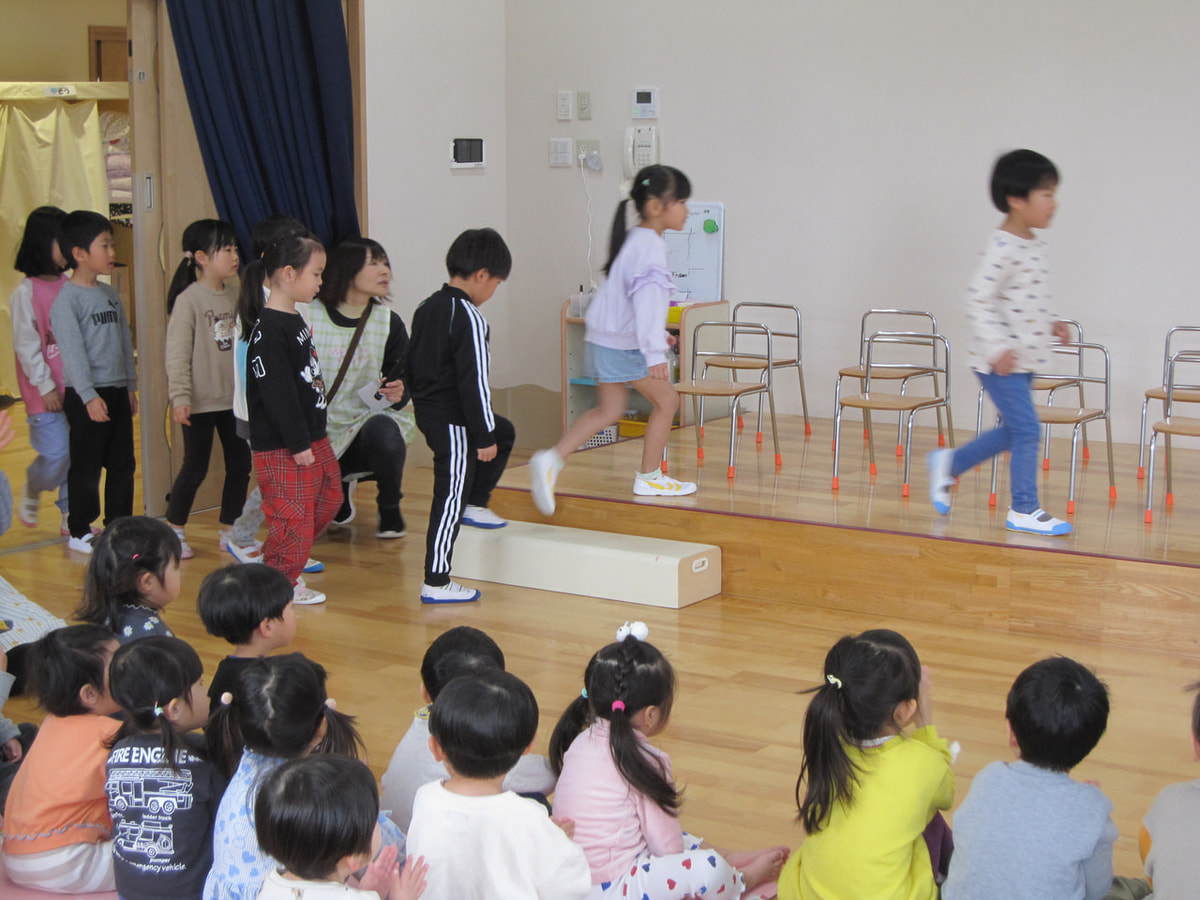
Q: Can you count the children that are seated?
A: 12